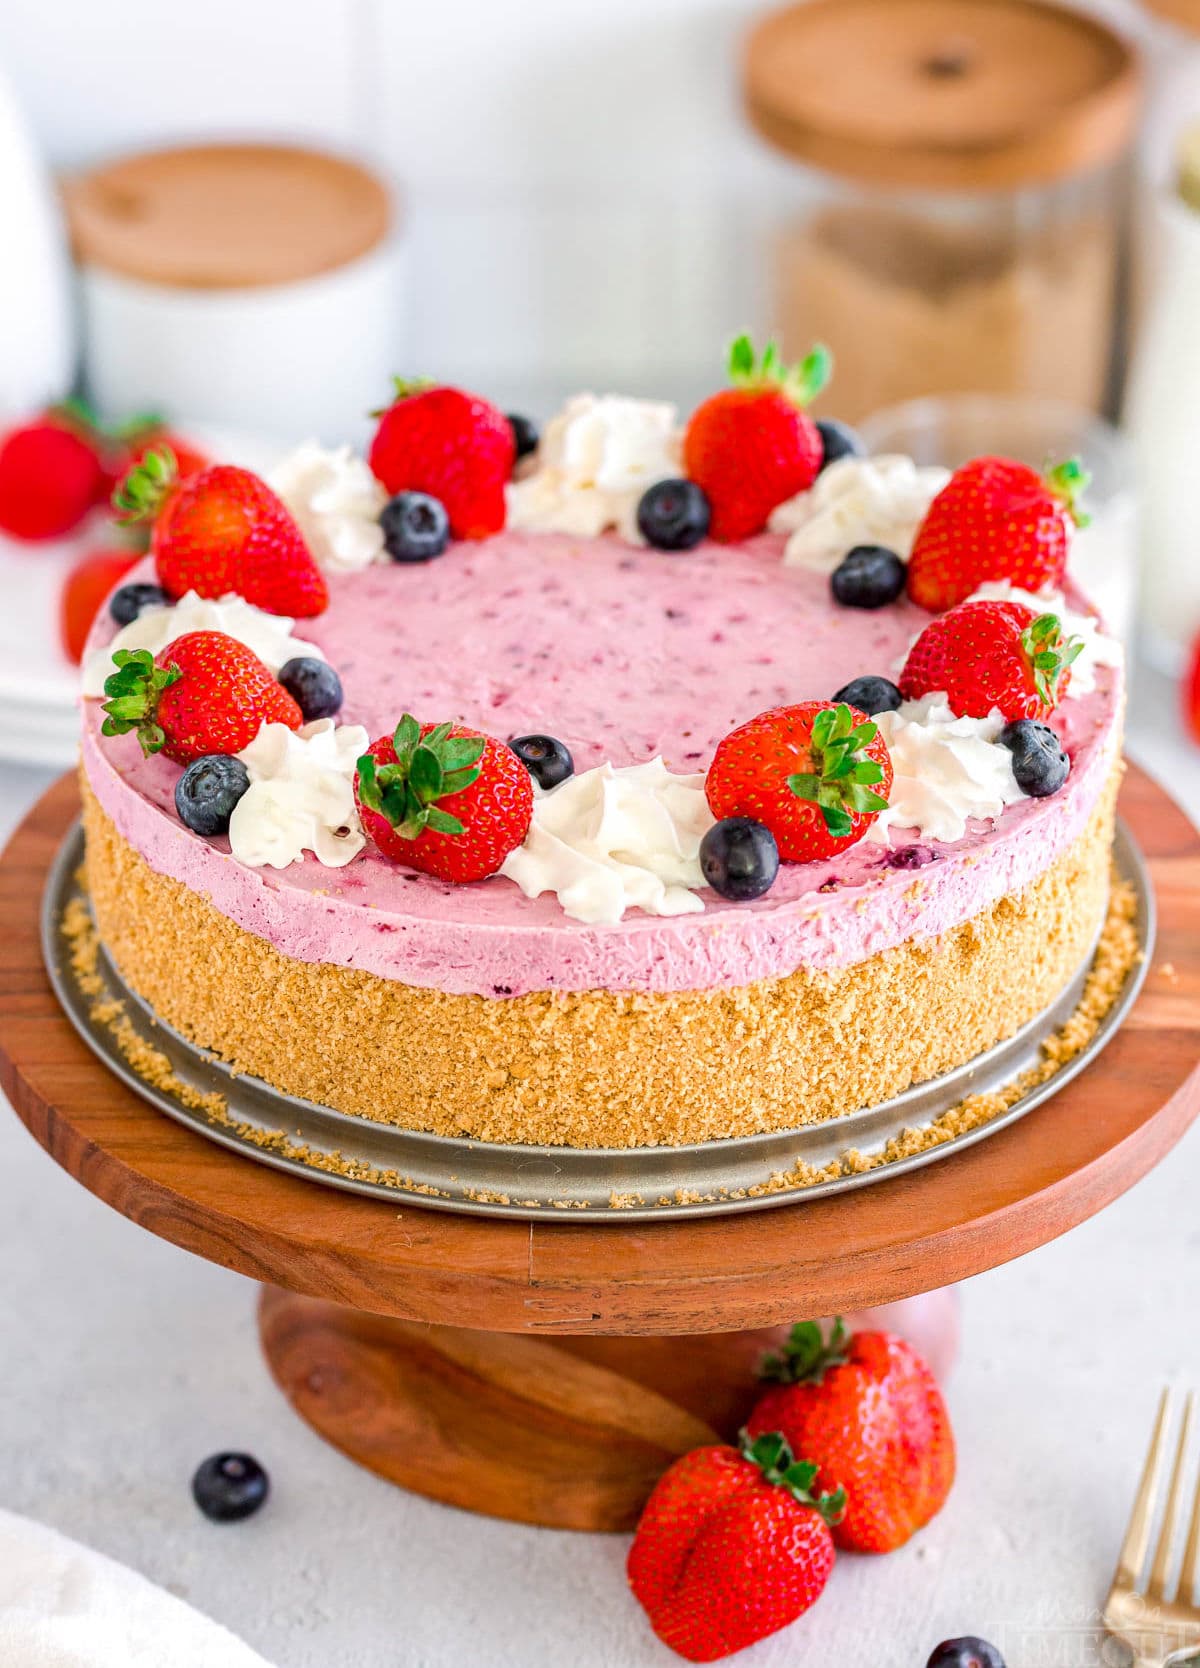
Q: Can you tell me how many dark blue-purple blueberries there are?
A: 14